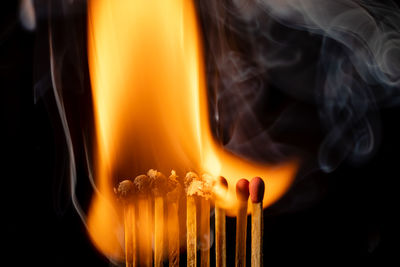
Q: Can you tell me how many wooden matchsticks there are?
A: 9